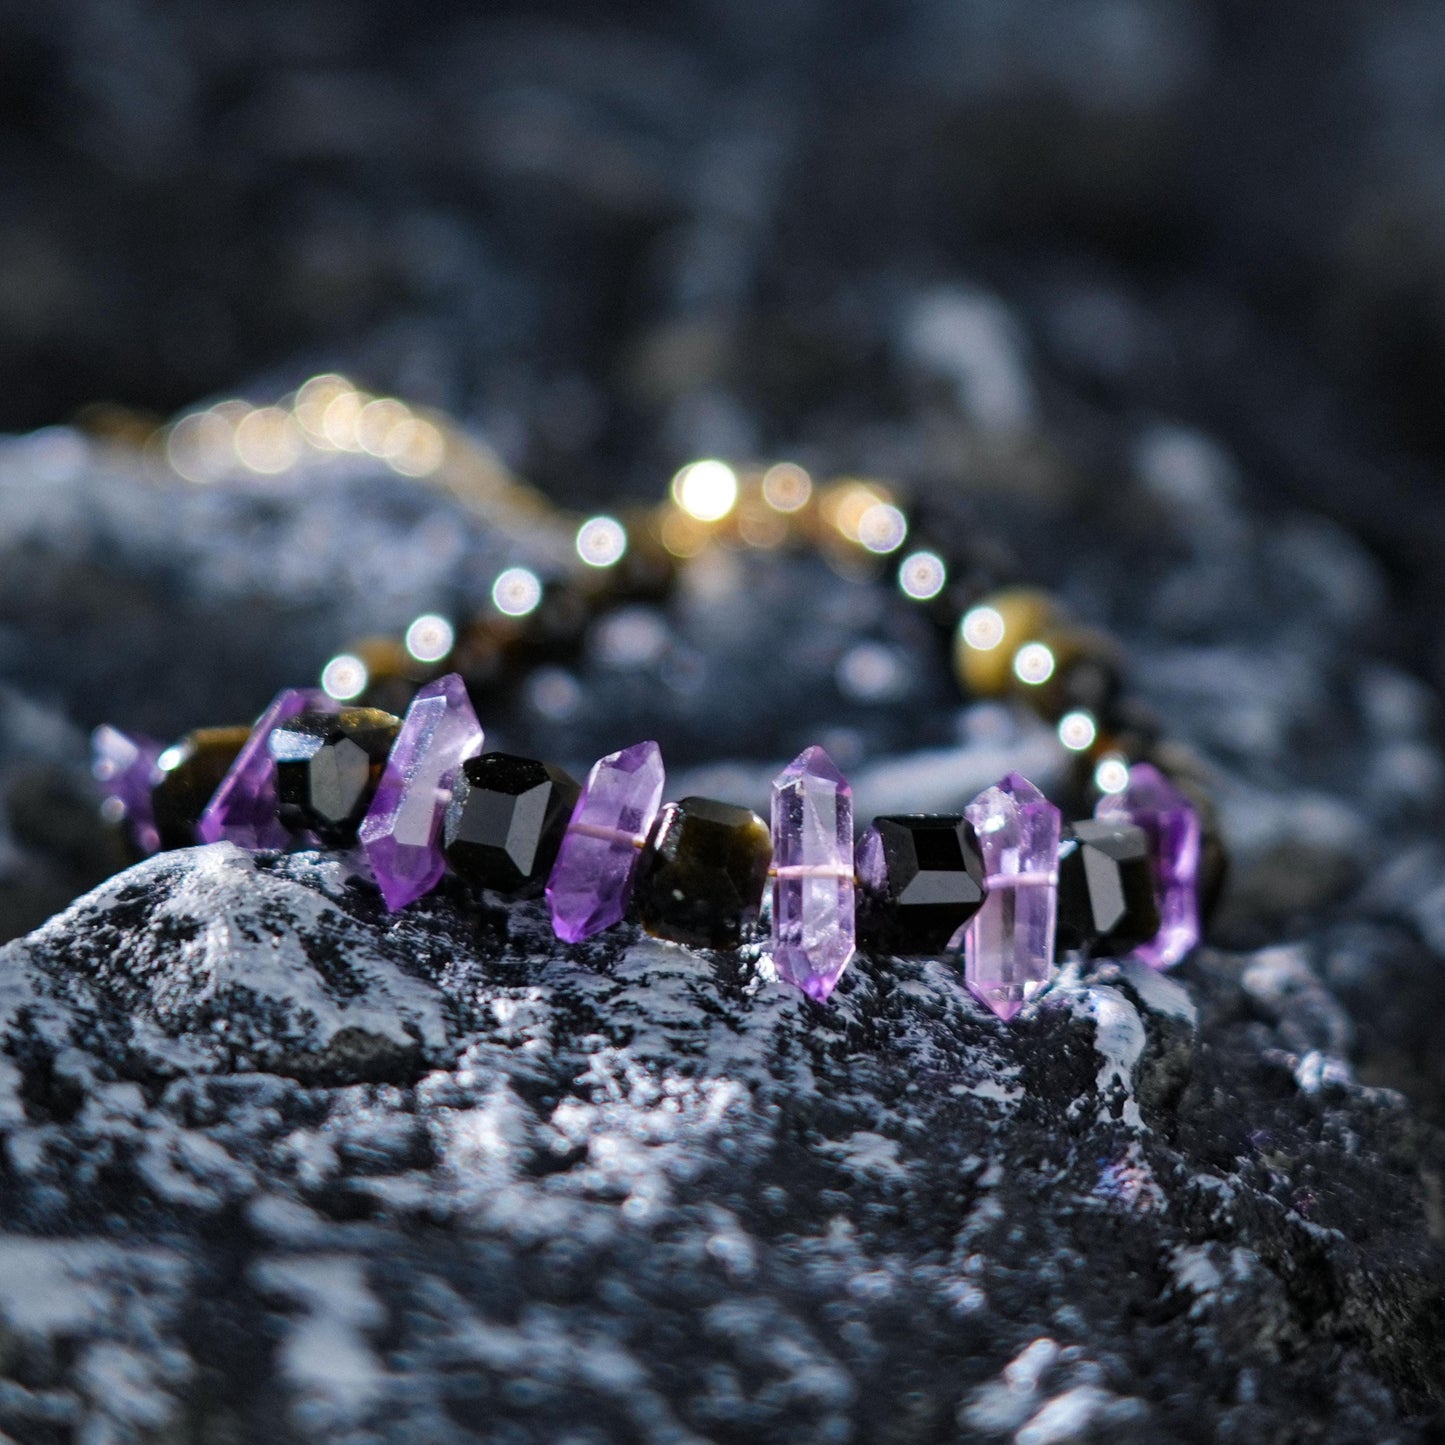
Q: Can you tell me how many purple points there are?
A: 7